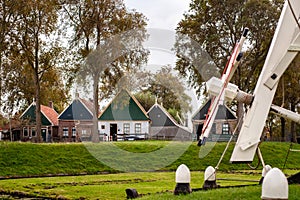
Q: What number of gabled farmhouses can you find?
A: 5